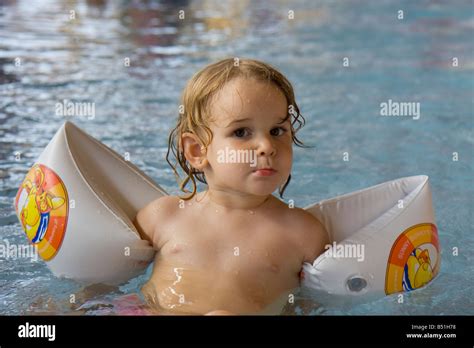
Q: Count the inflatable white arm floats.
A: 2